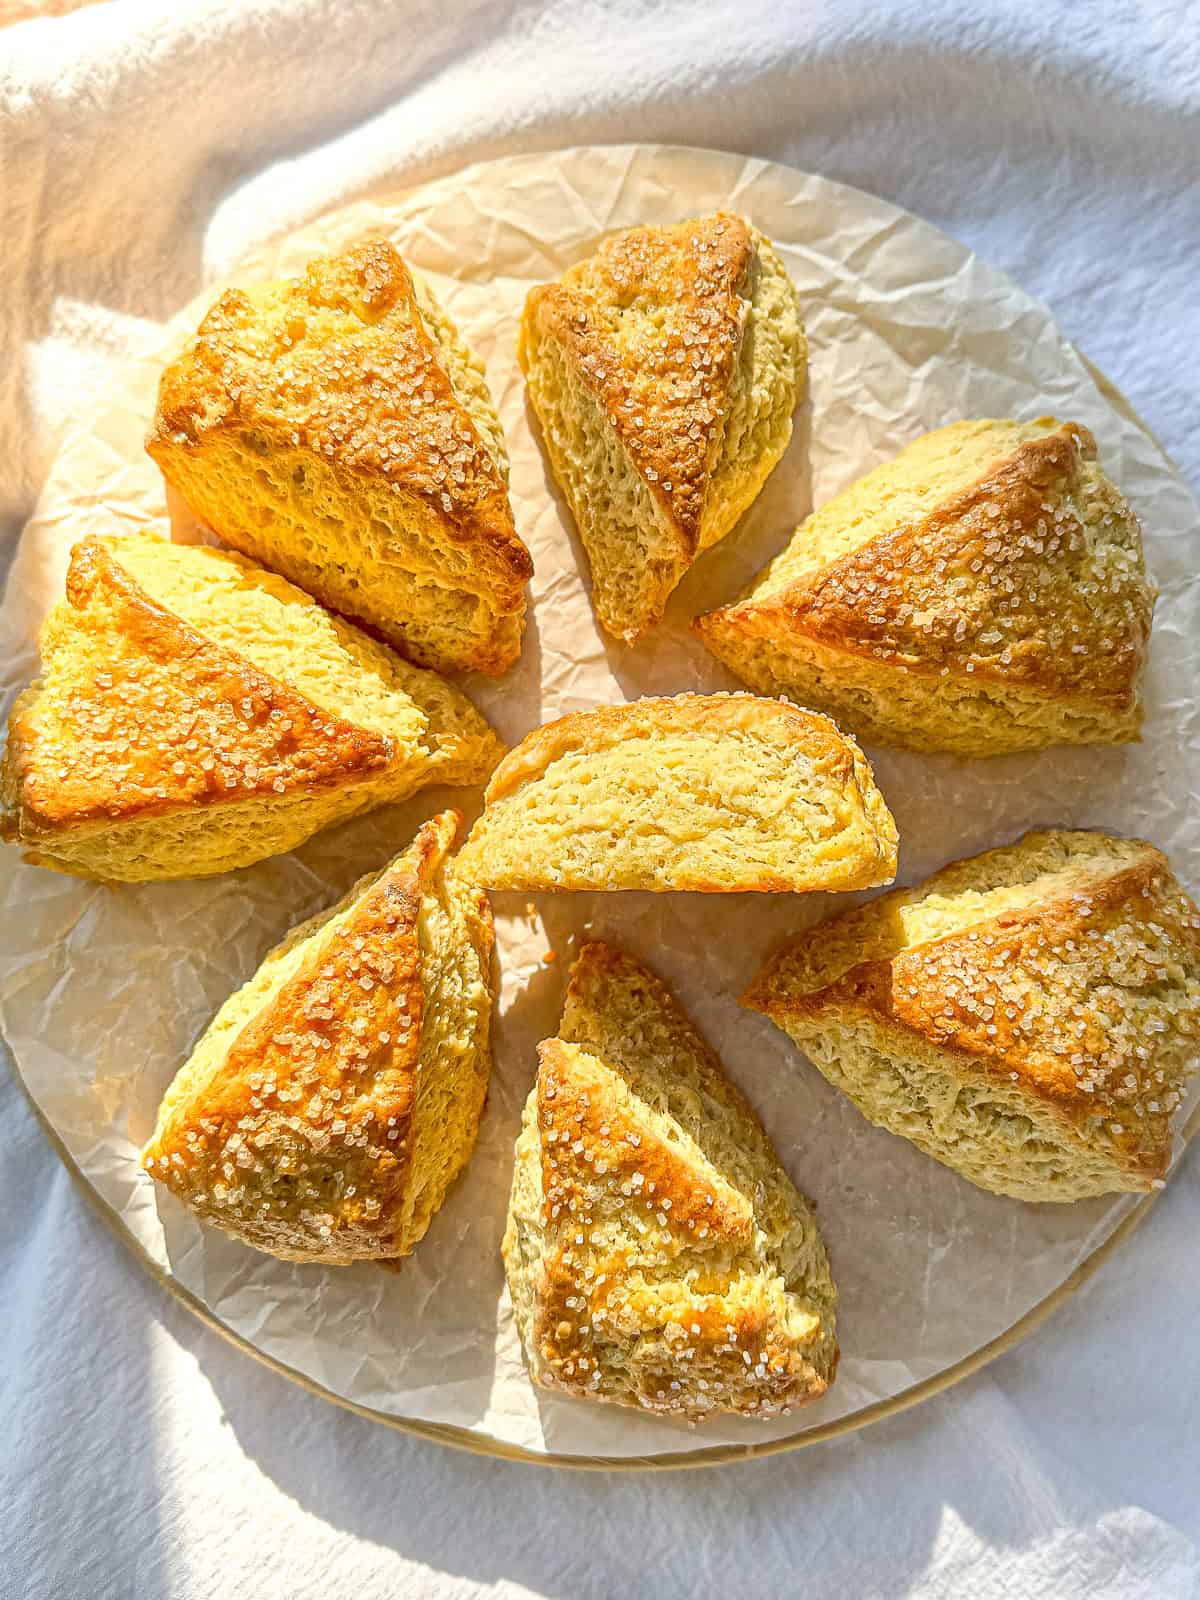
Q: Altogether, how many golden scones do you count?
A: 8